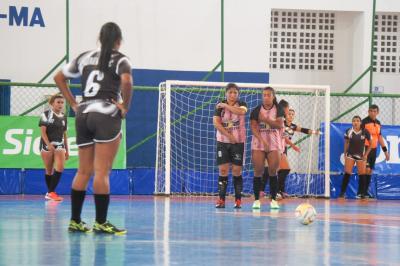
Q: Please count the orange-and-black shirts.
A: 1